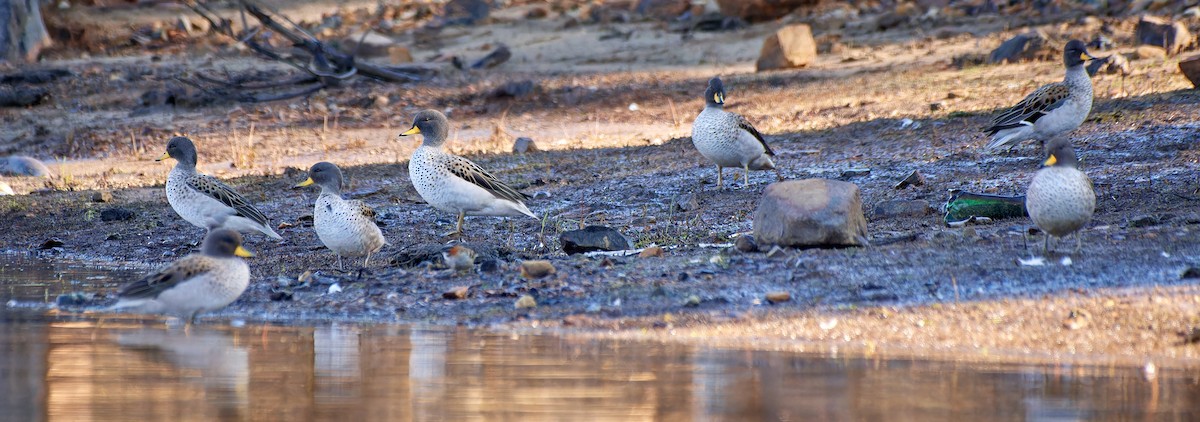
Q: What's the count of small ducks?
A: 7